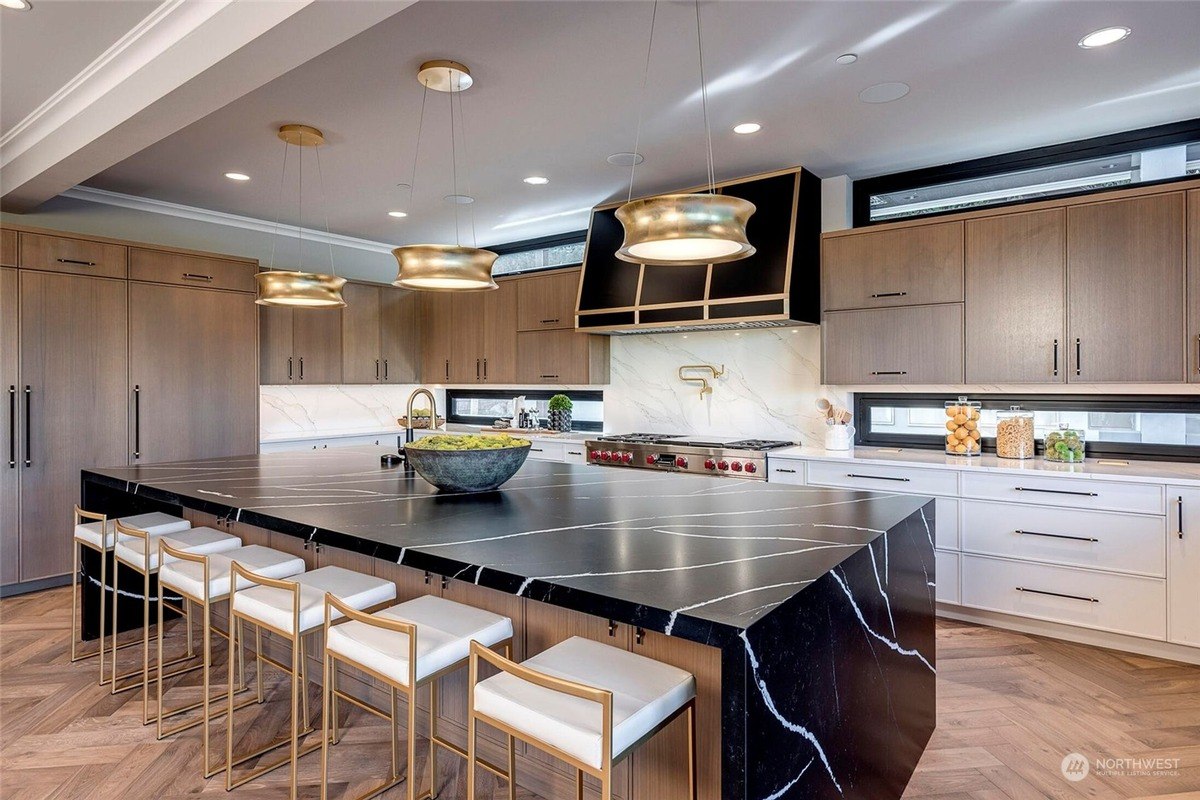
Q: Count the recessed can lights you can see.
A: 6